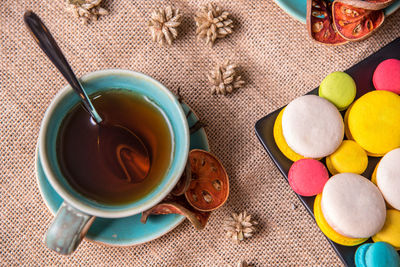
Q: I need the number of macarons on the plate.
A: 10